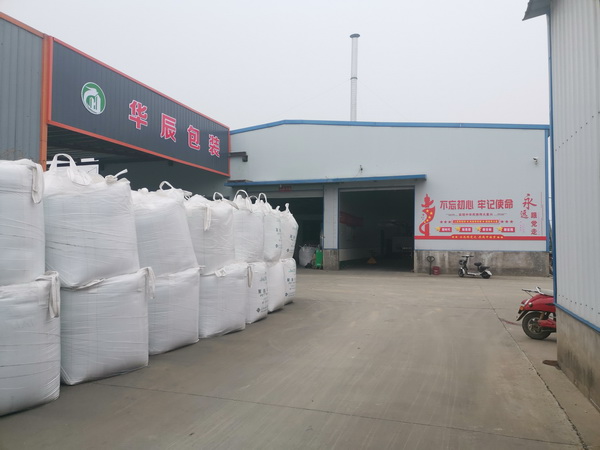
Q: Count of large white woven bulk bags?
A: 14